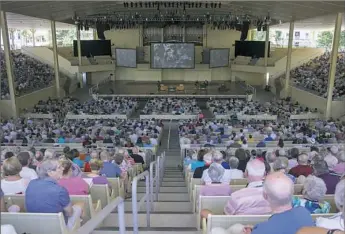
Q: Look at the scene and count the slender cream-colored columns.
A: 6